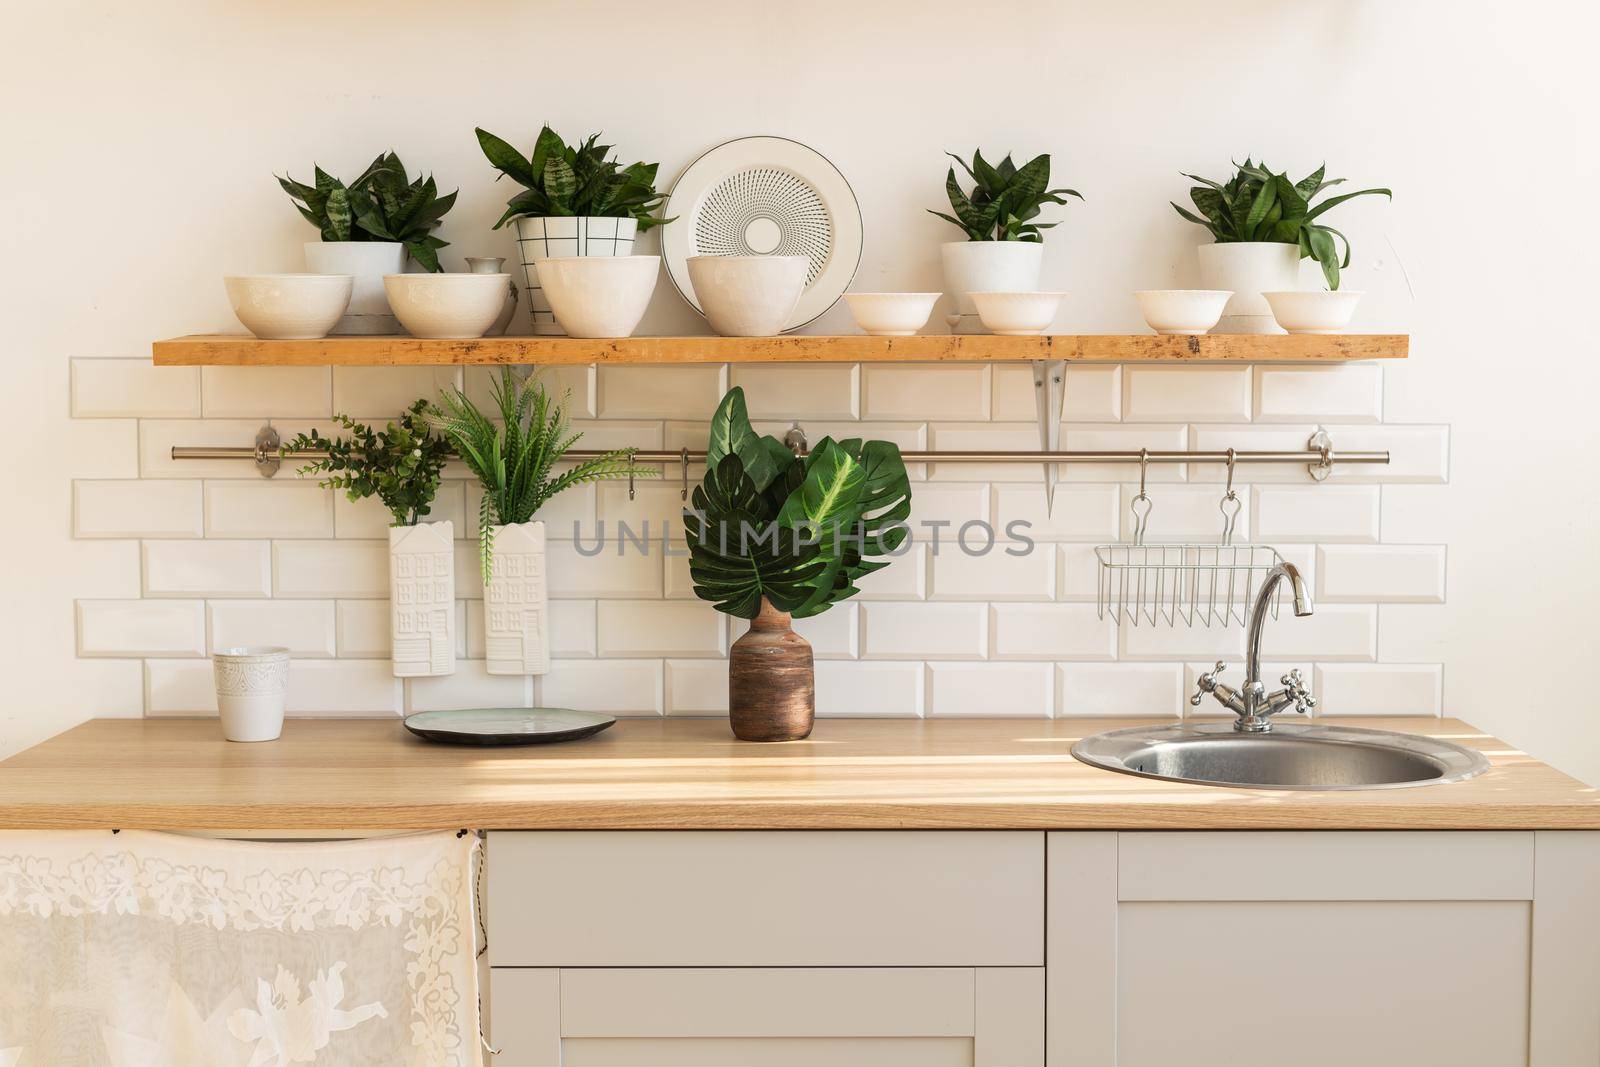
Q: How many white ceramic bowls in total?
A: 8